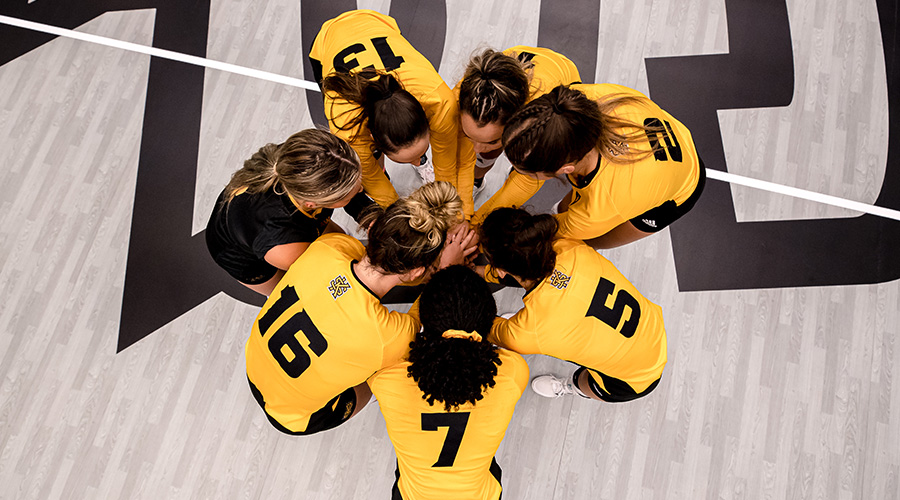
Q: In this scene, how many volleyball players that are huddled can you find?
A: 7